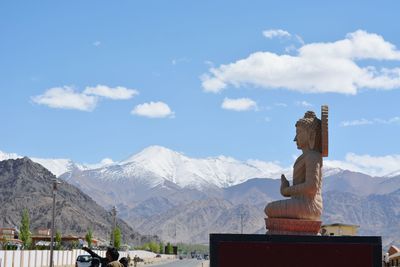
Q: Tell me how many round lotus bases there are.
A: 1